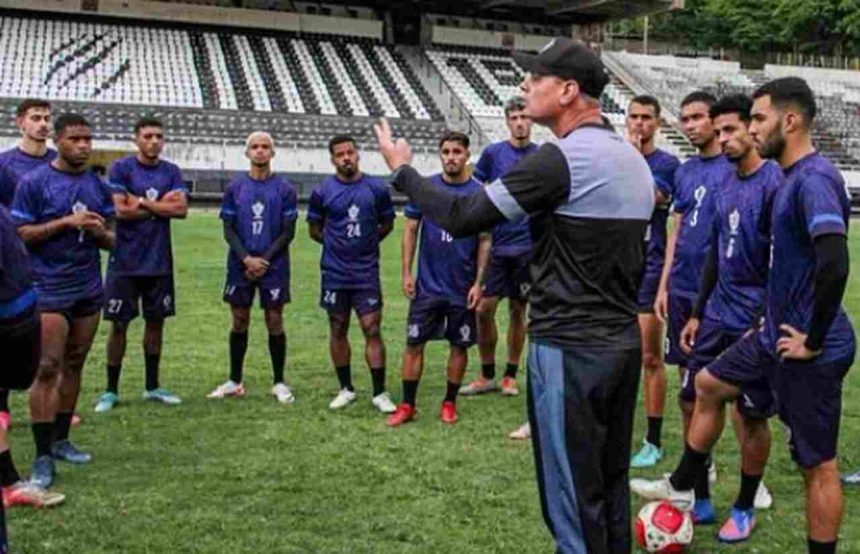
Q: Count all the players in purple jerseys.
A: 12